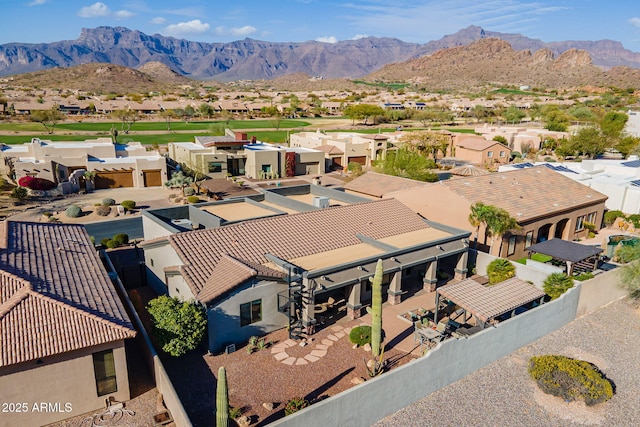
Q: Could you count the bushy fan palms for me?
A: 2